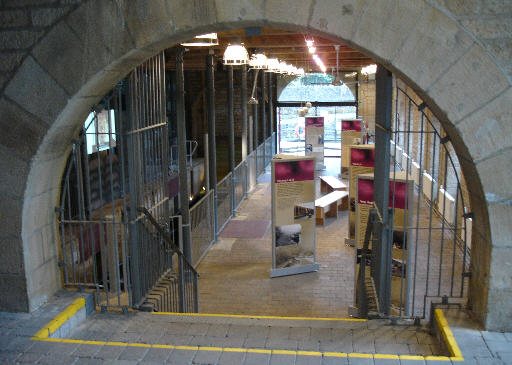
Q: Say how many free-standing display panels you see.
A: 5